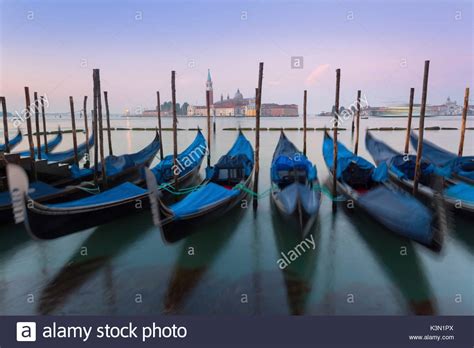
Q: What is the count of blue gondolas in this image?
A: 10